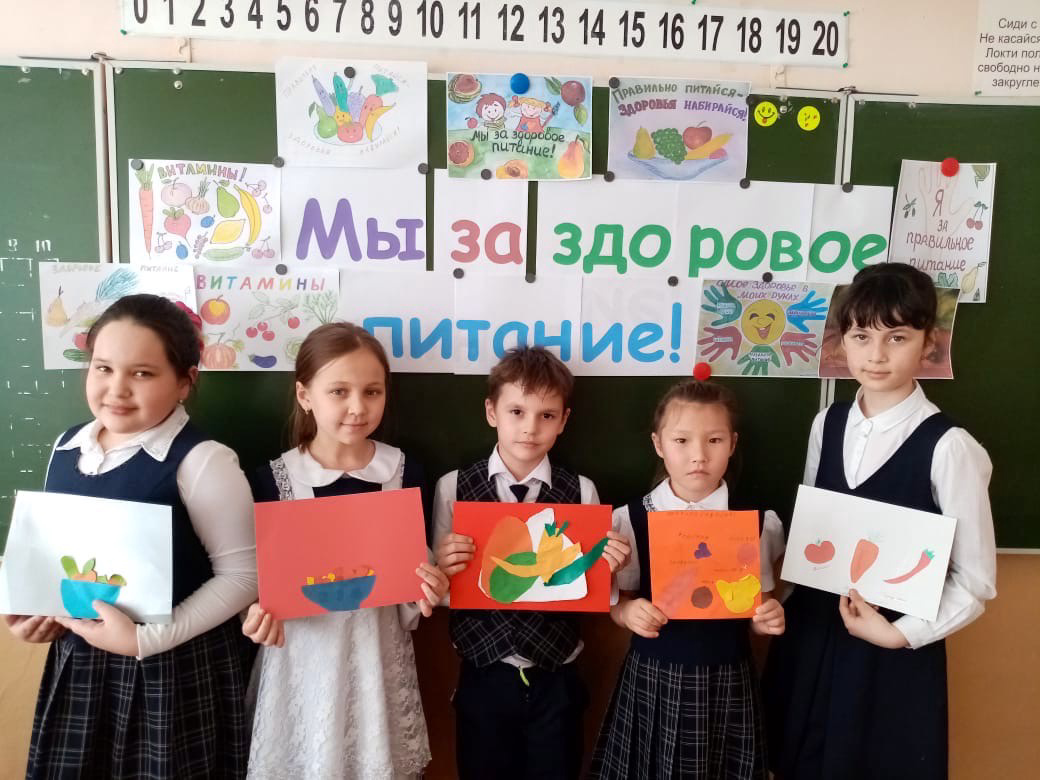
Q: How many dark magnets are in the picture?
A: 15